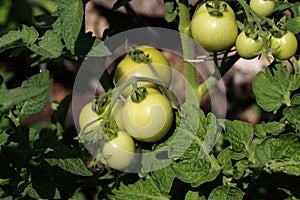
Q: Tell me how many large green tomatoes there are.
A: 3